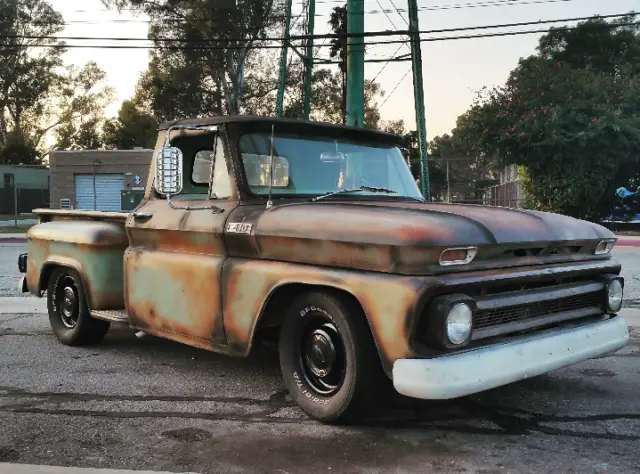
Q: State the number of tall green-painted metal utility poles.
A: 4